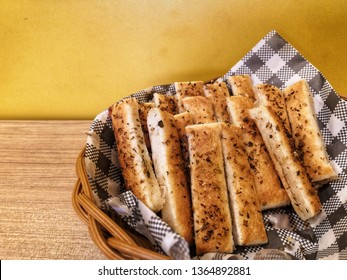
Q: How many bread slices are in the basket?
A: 15